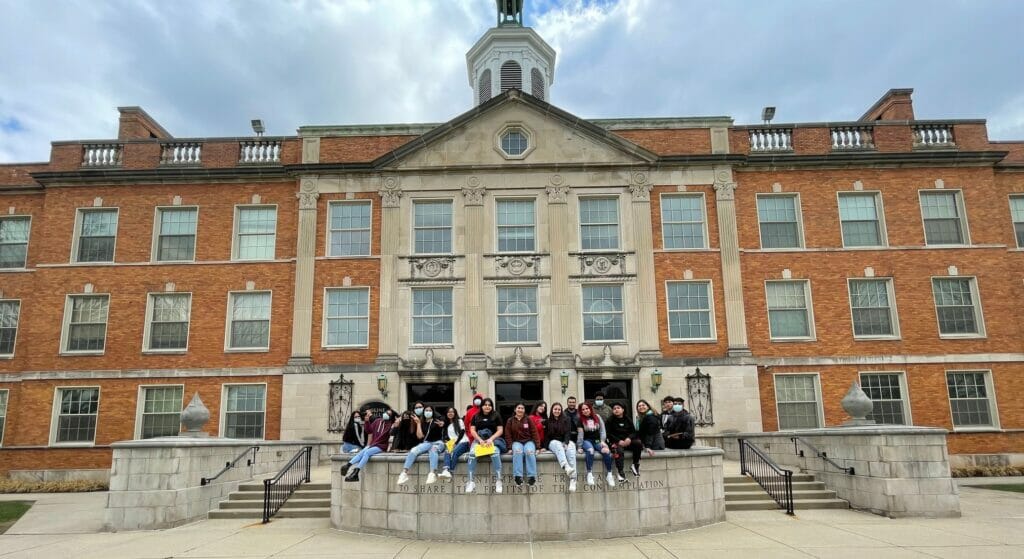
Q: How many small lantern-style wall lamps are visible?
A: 4